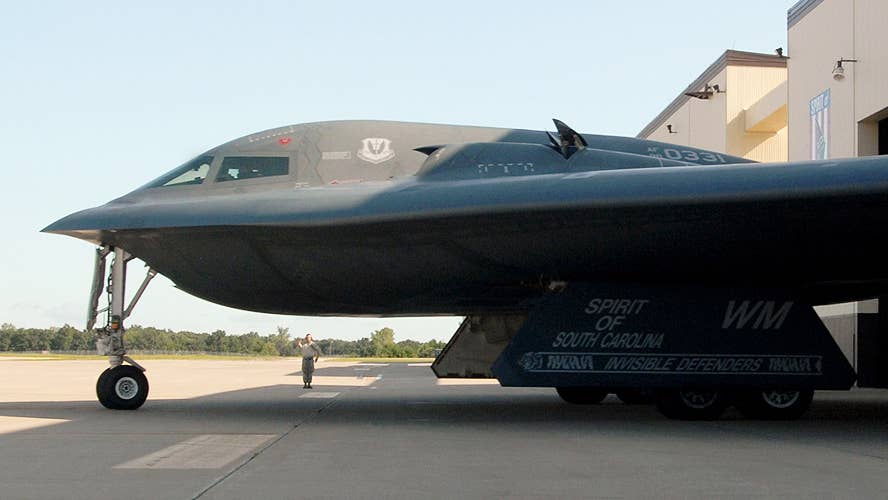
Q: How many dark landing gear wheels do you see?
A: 5